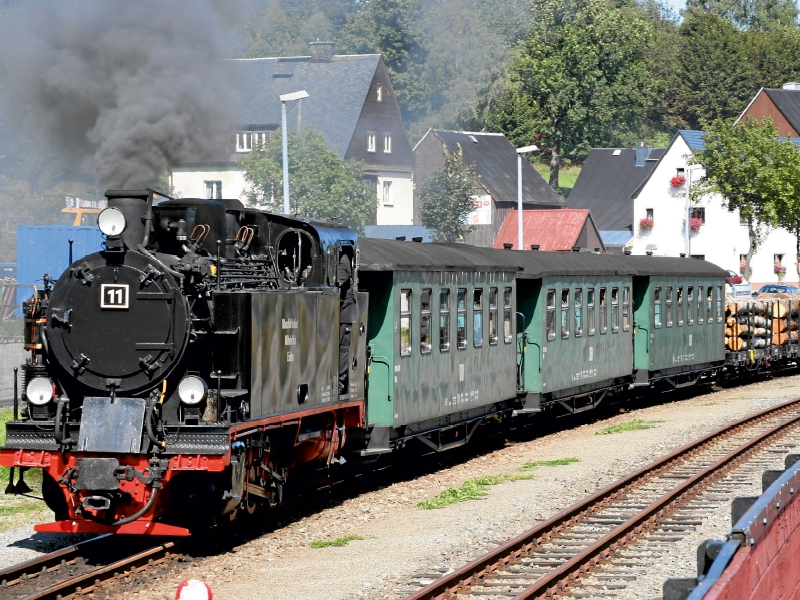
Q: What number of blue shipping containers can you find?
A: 1